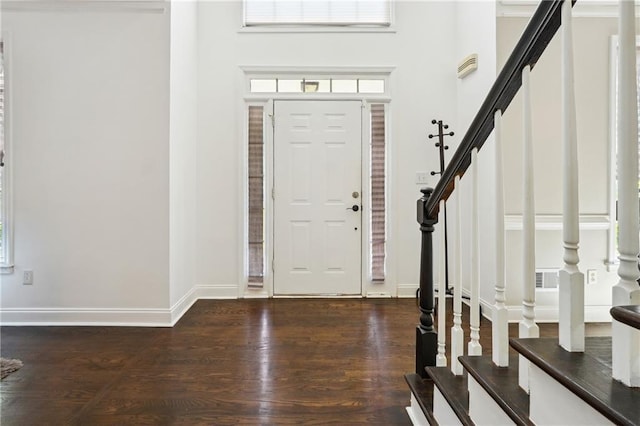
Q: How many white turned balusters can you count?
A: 7